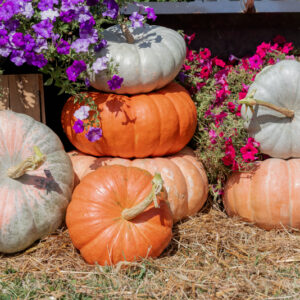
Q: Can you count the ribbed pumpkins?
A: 7